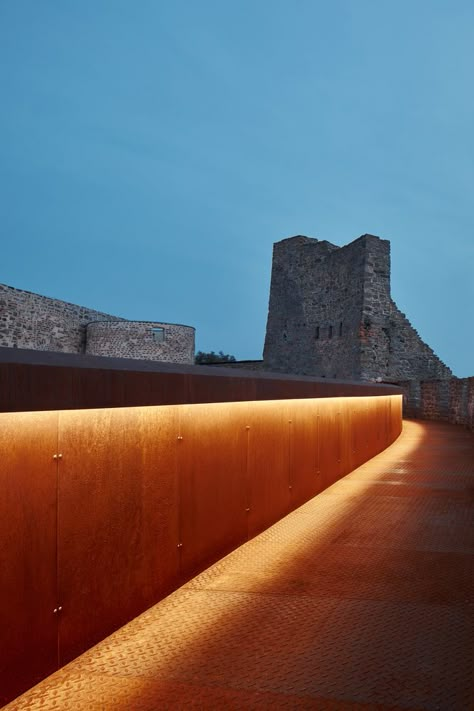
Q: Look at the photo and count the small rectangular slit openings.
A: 3